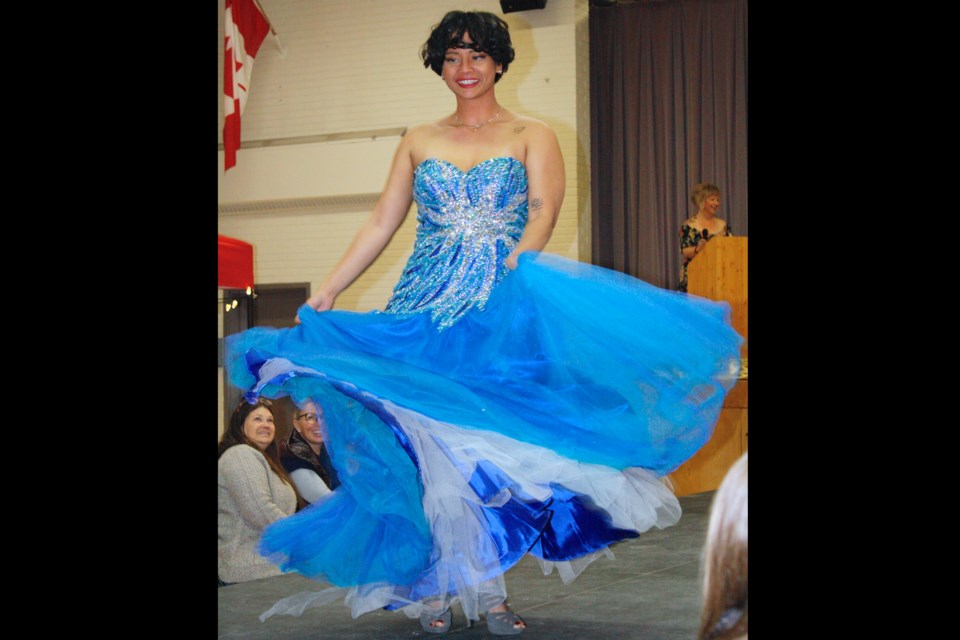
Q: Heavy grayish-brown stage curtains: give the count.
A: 1